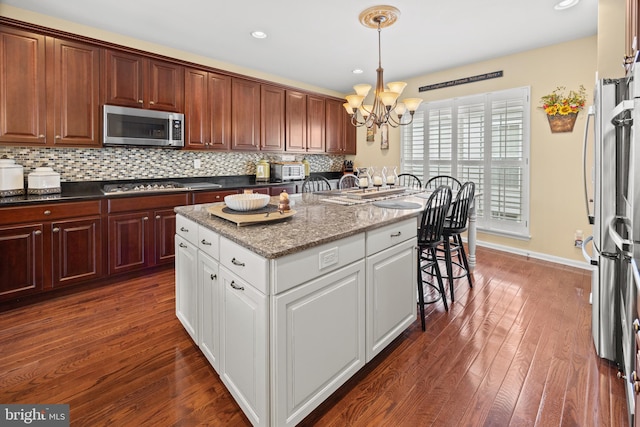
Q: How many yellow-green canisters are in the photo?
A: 2